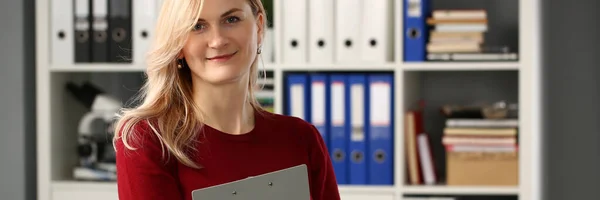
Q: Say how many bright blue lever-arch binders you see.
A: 6